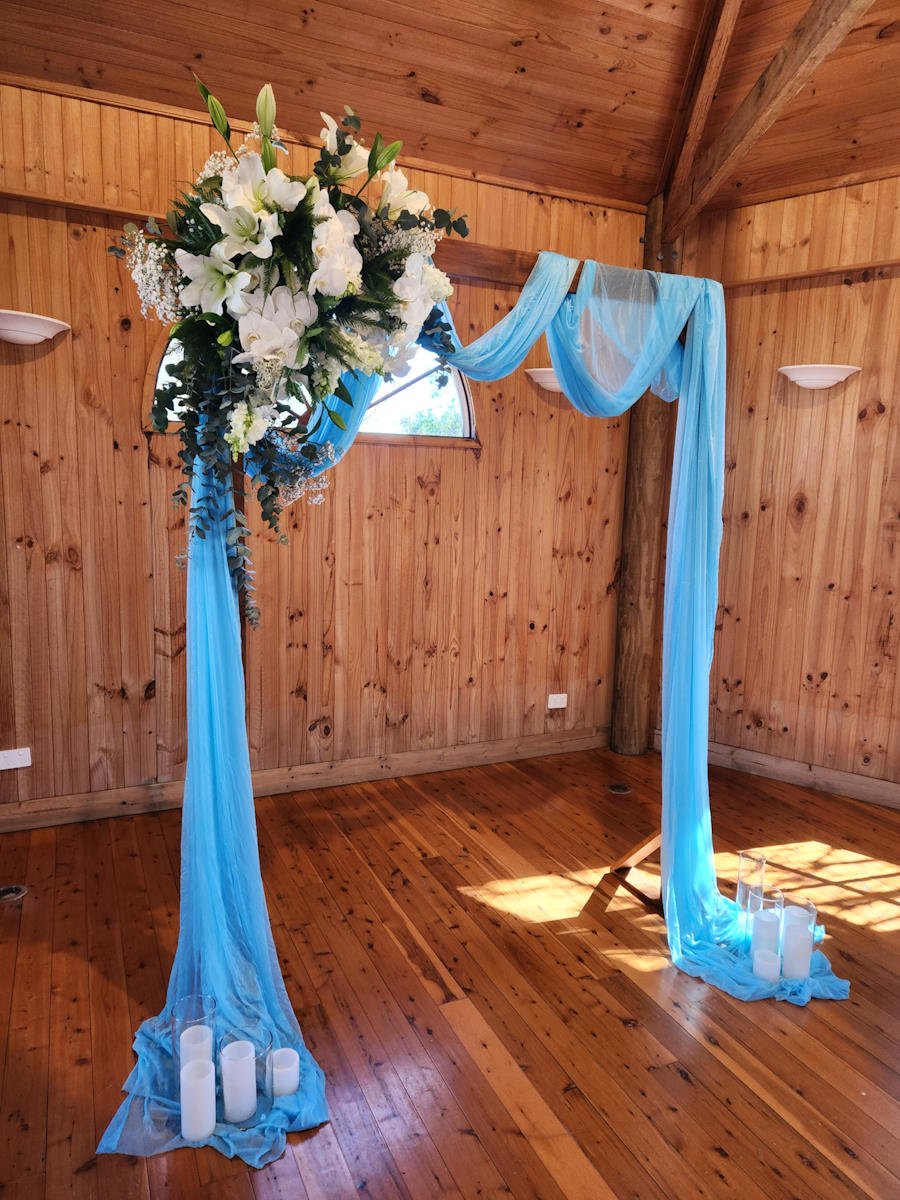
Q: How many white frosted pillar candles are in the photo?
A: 7